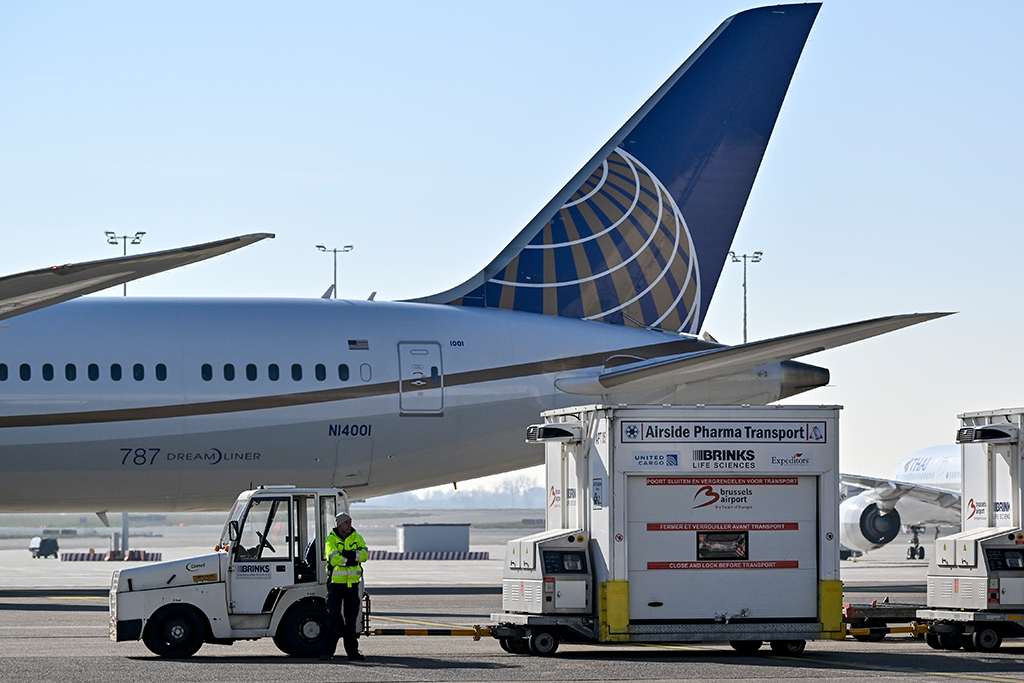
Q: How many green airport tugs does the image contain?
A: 0